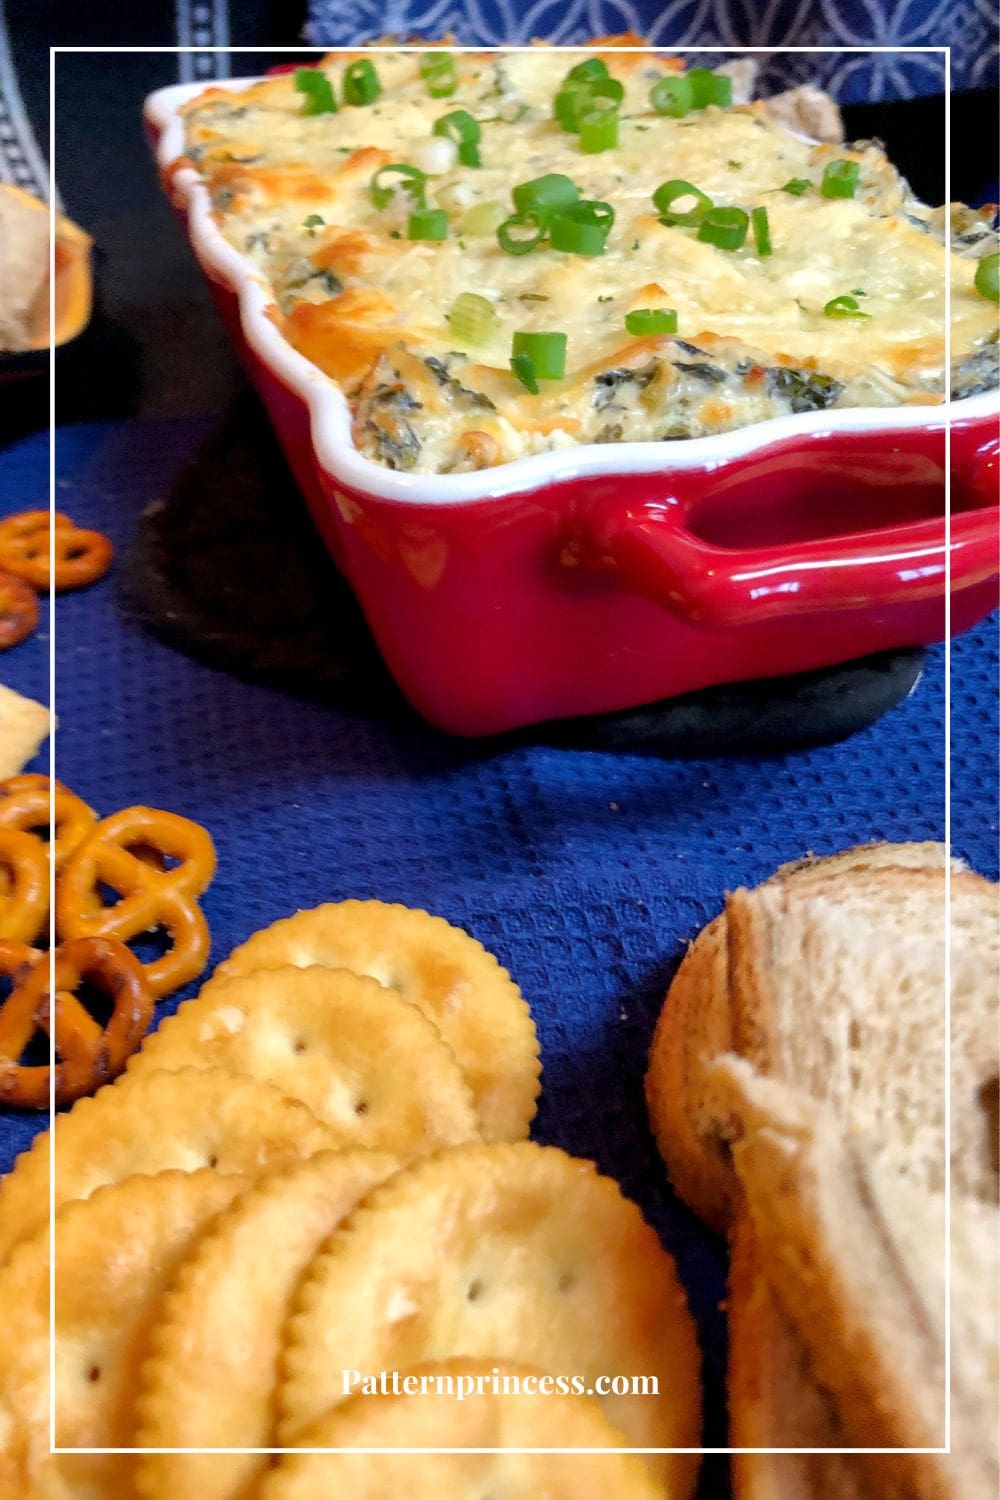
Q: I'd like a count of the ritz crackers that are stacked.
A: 7